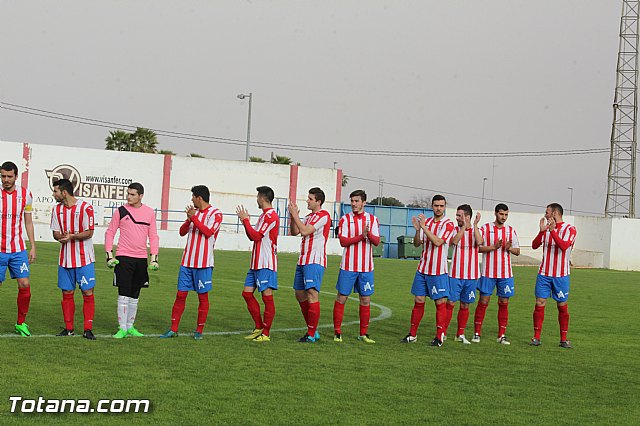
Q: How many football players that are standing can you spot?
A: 11